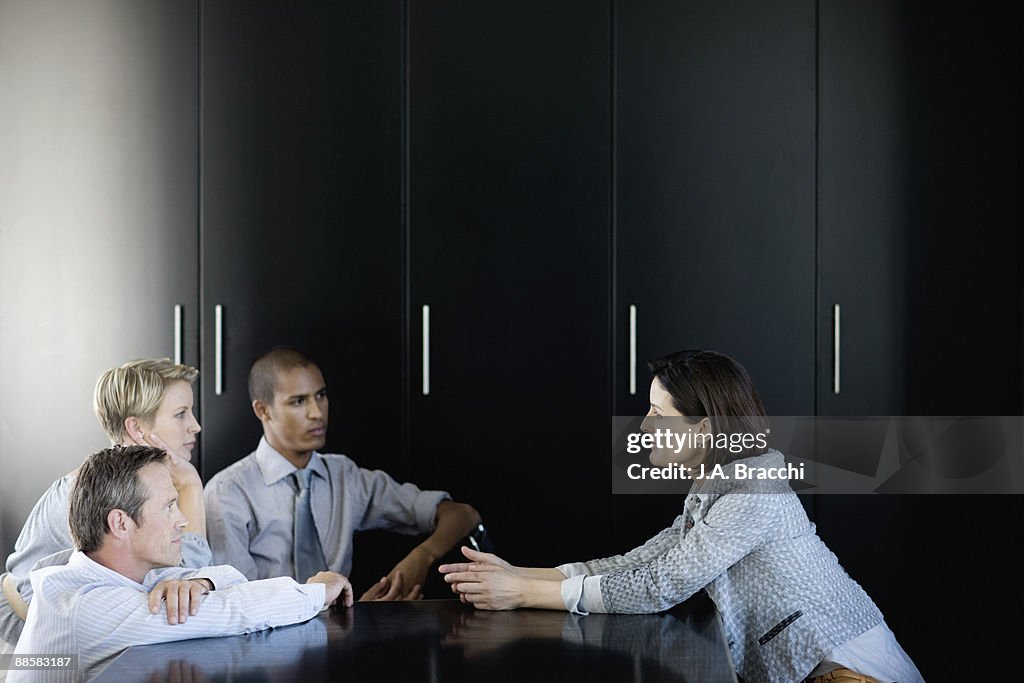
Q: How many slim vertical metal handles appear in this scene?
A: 5